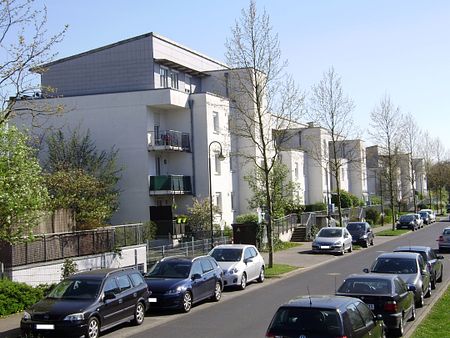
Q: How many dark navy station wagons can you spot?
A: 2